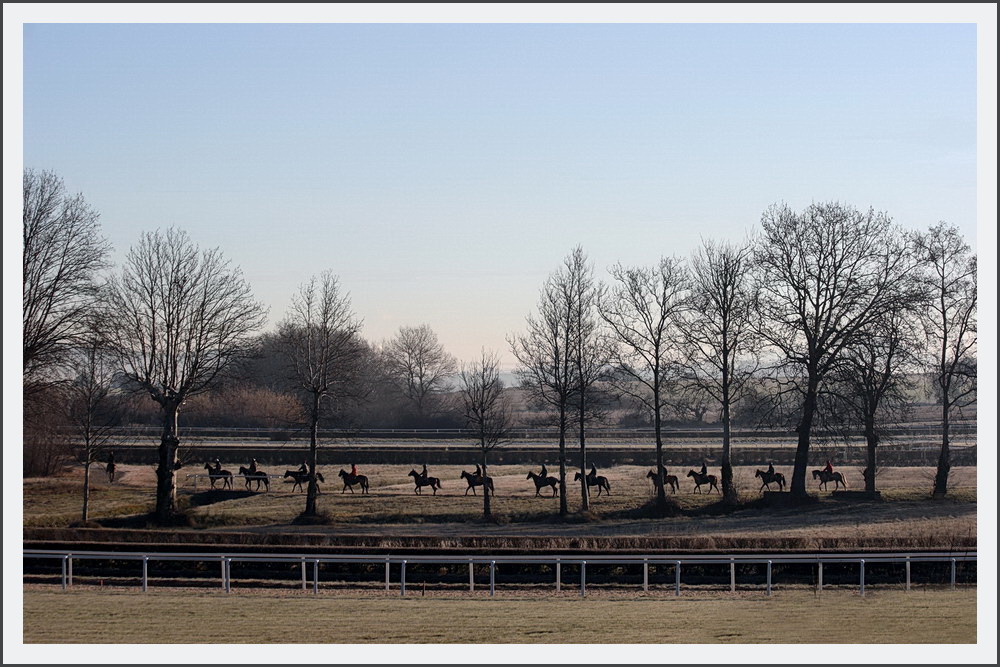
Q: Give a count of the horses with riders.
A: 13